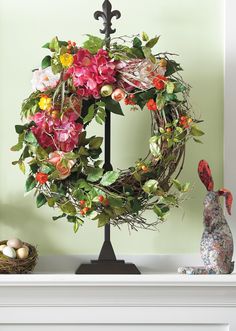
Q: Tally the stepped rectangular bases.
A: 1